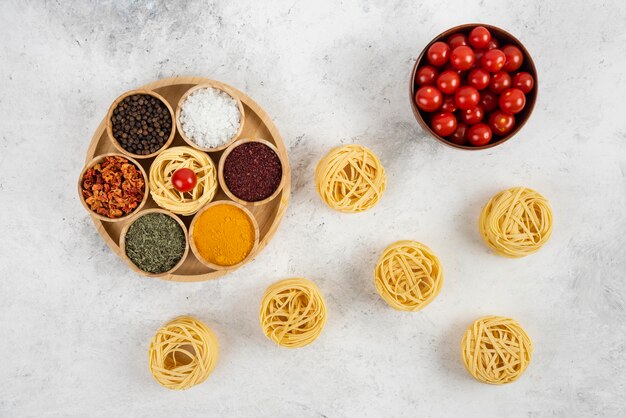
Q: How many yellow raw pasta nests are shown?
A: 7